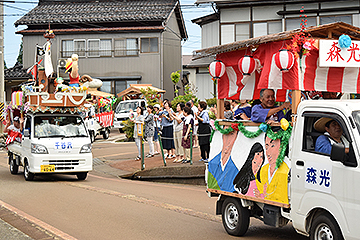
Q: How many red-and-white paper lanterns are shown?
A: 3